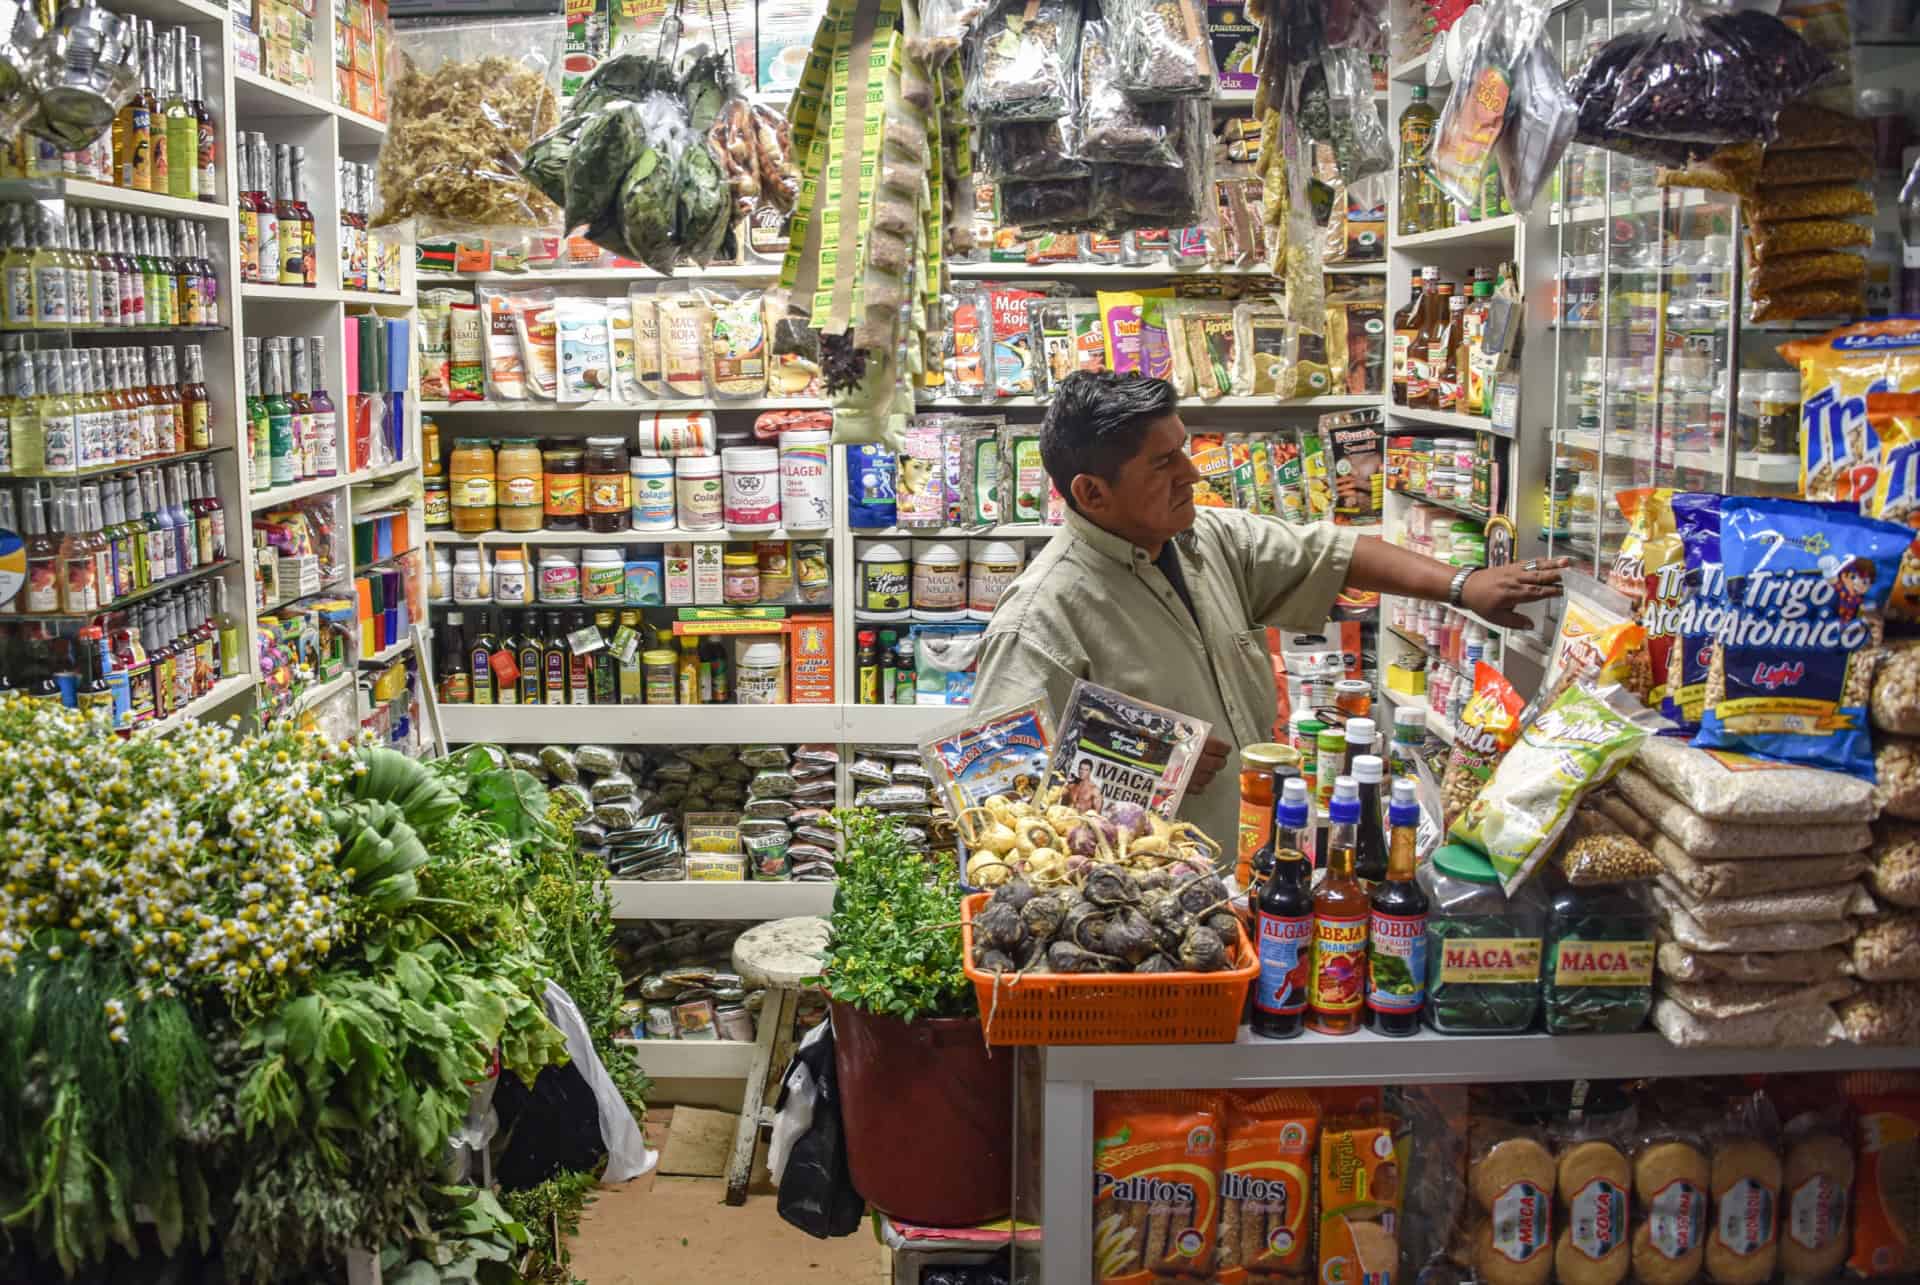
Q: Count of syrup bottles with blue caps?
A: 3